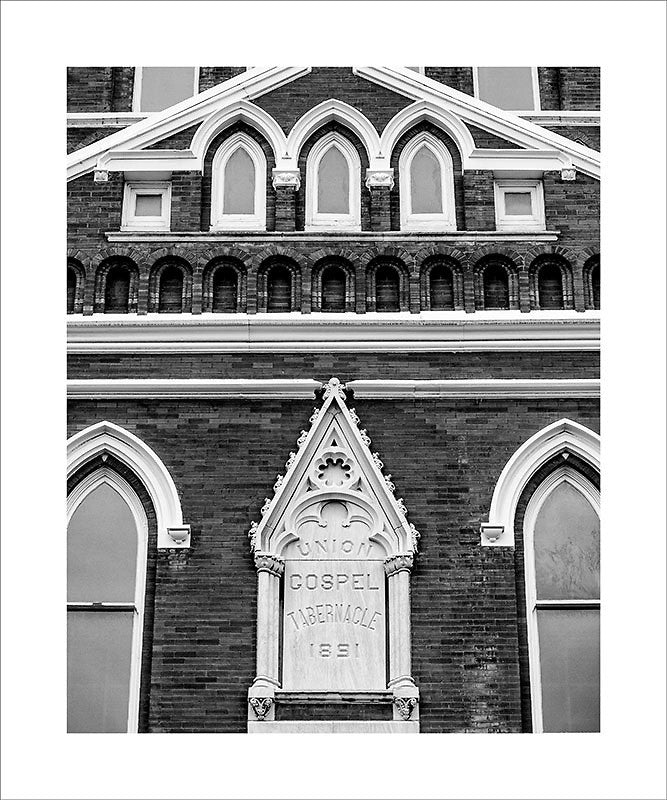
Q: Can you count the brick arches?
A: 11